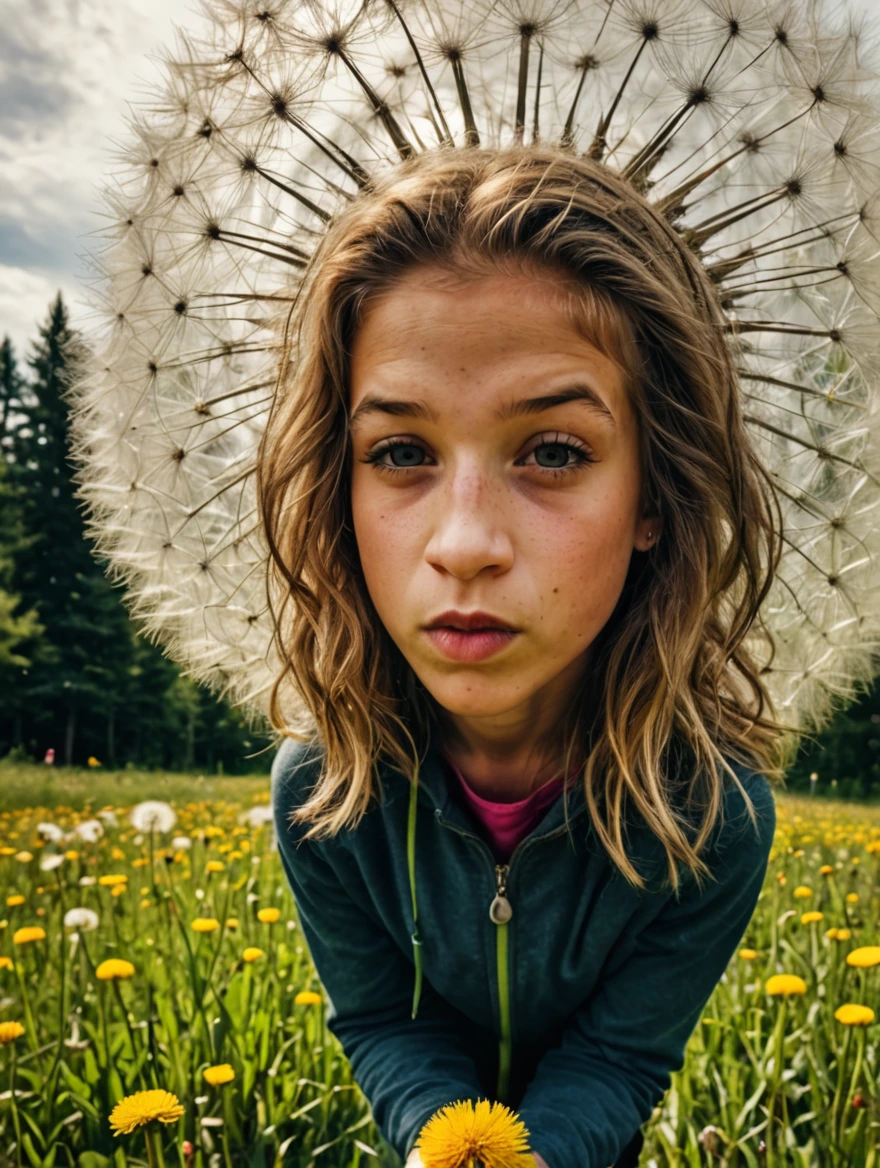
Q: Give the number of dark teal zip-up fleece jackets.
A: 1